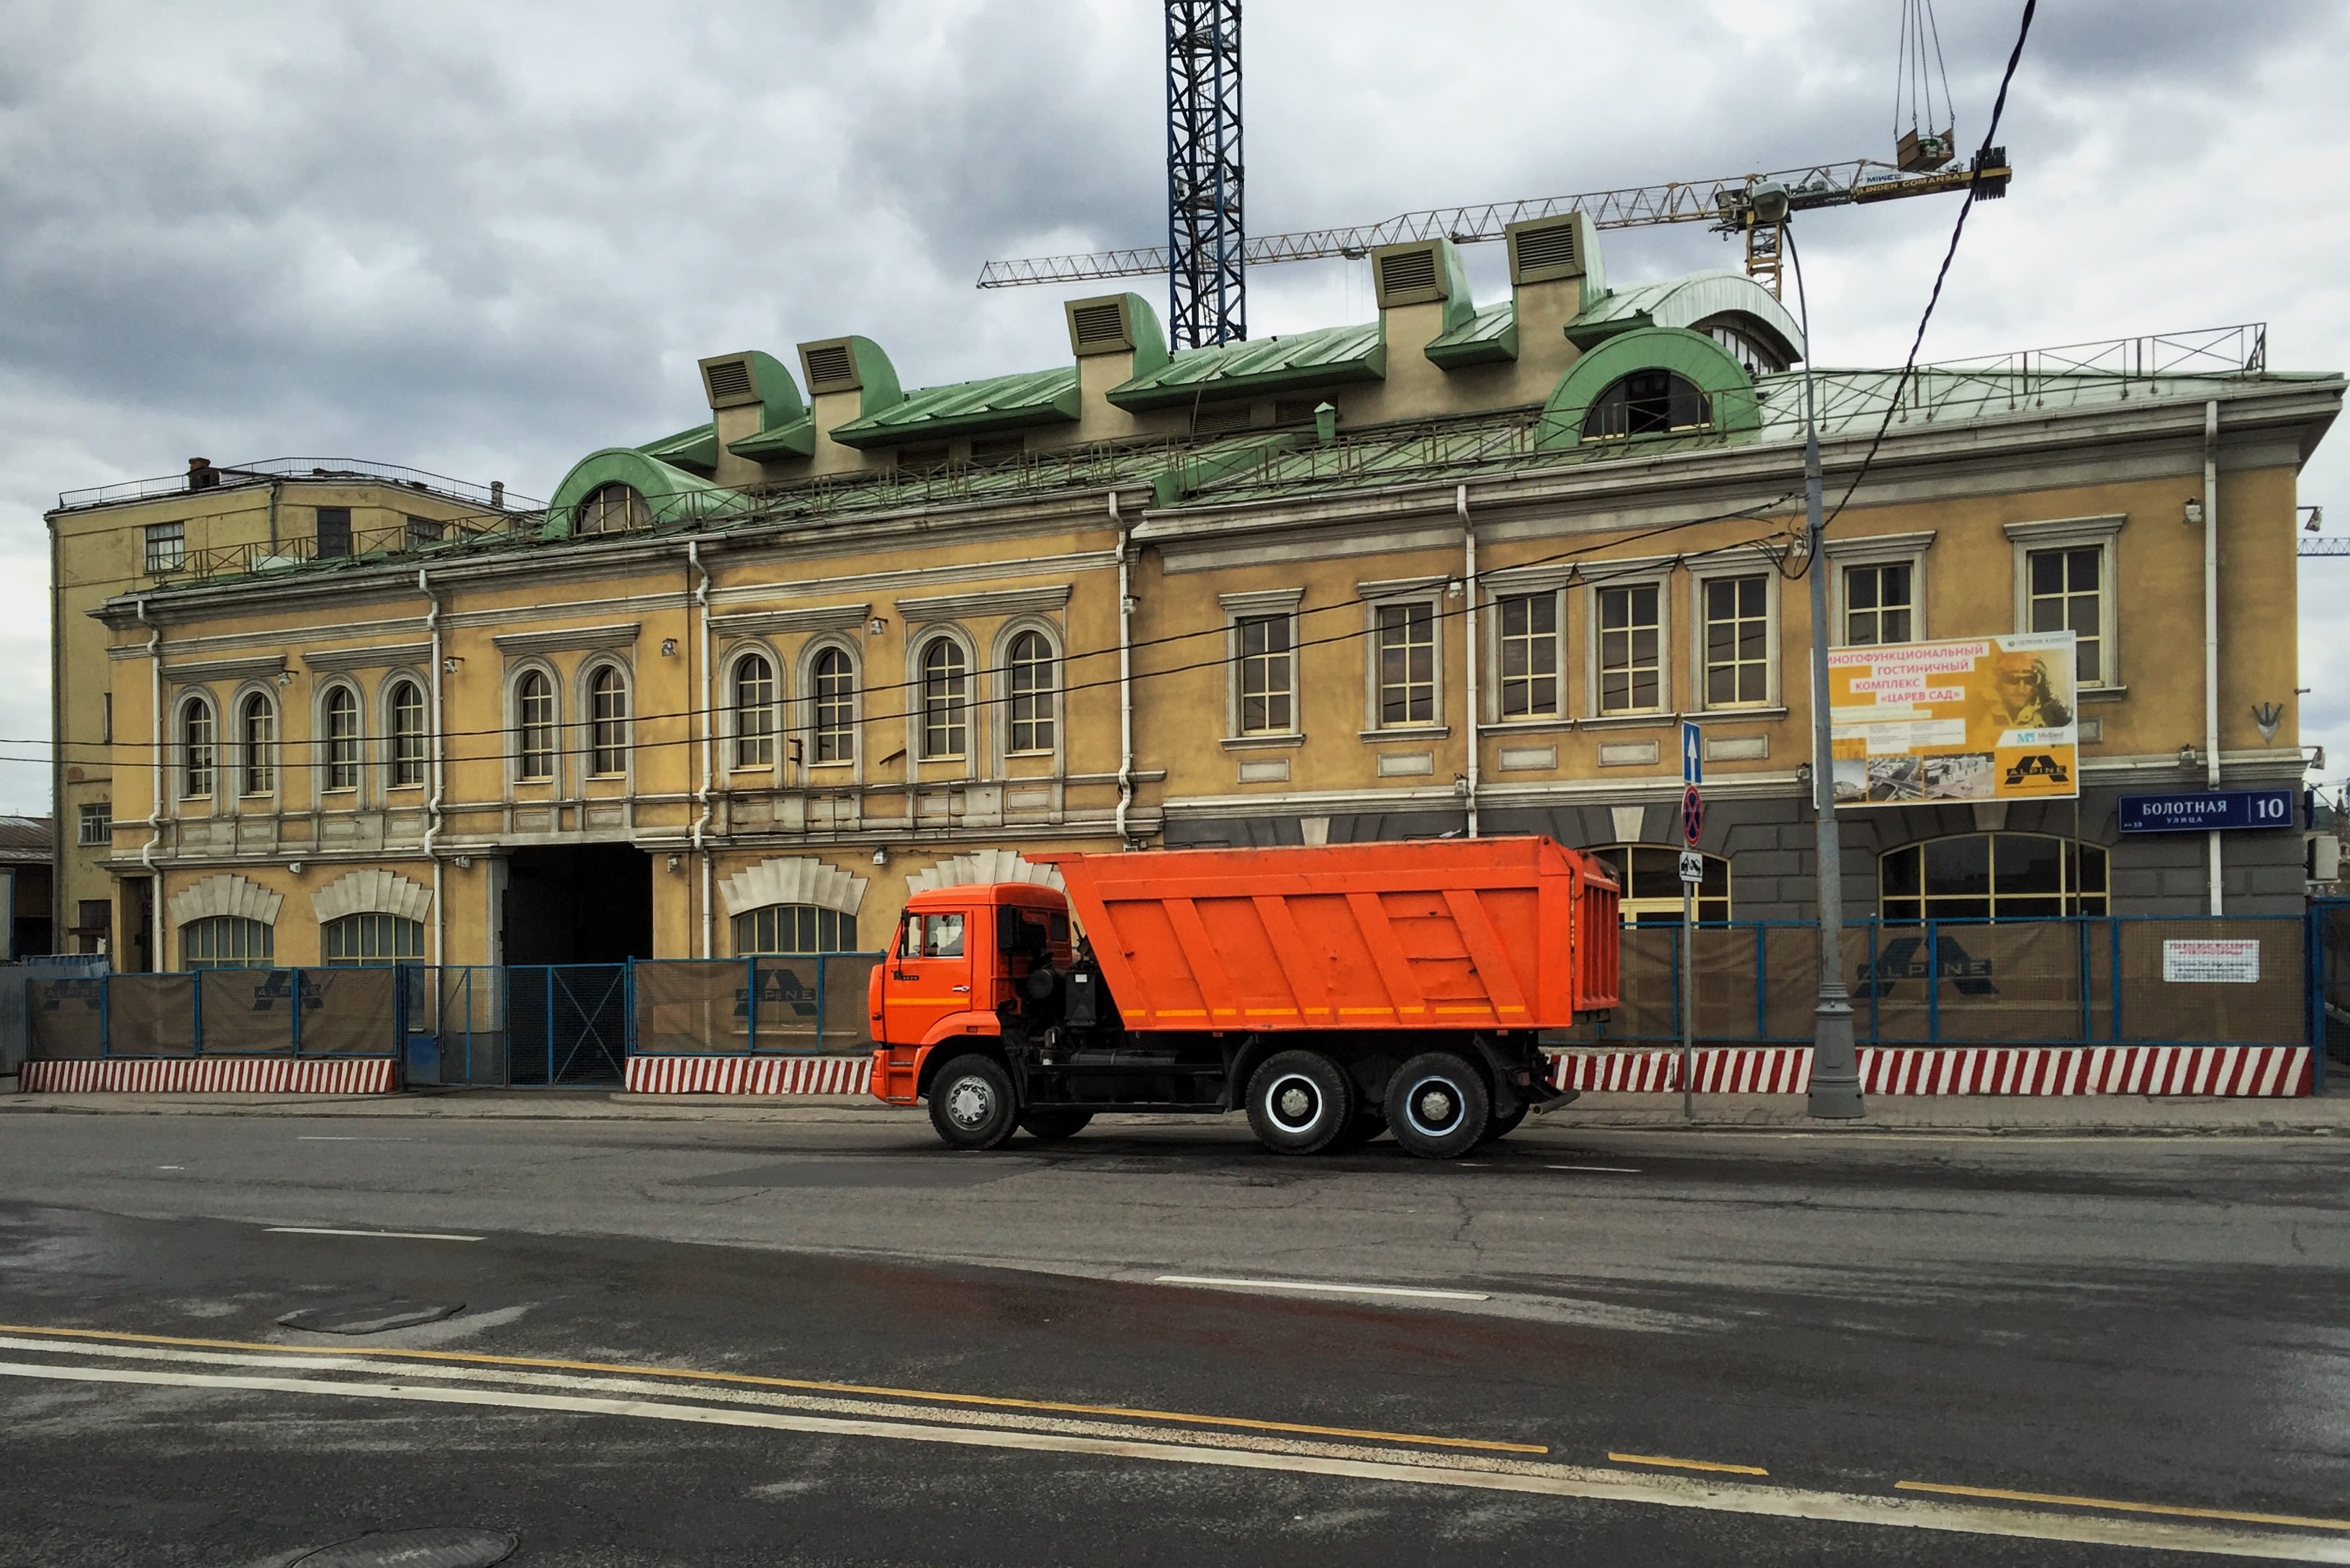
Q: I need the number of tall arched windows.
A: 10